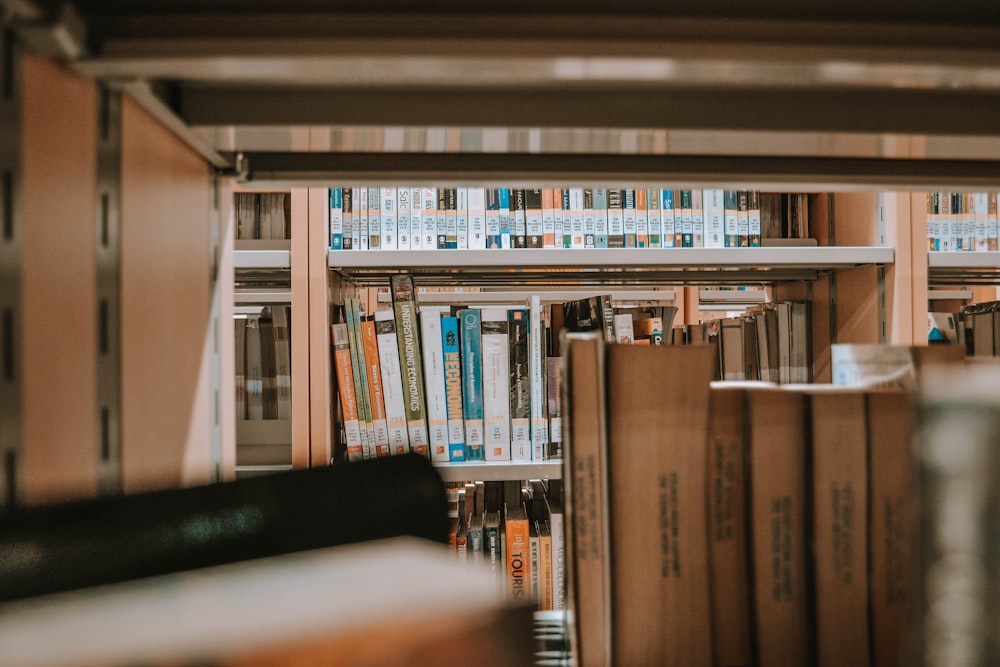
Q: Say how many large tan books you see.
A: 6